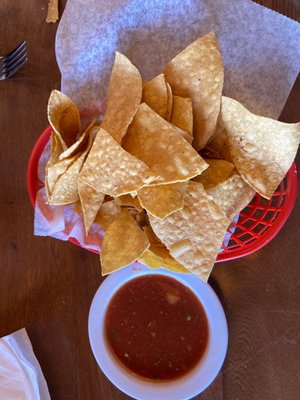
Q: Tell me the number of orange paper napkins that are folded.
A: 0